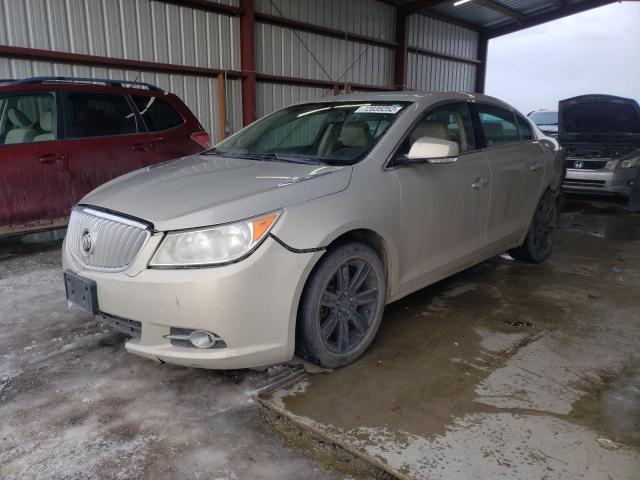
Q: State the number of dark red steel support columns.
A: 3